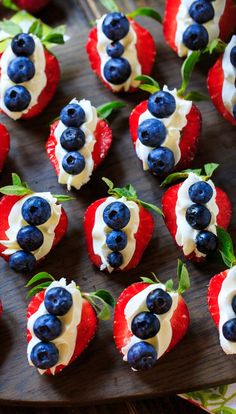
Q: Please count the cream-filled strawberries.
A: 12